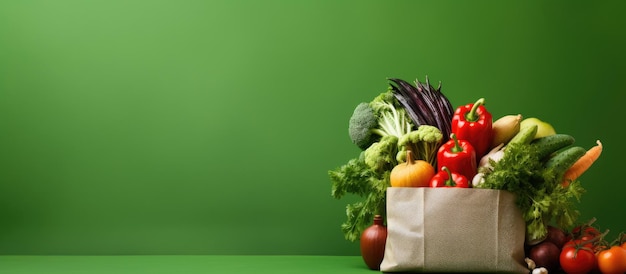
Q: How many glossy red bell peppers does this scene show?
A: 3